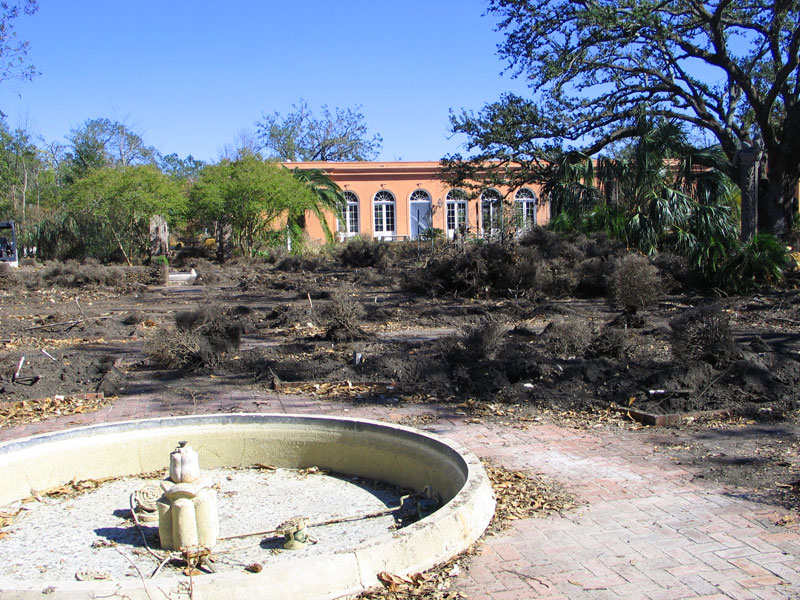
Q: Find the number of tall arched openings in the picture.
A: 6